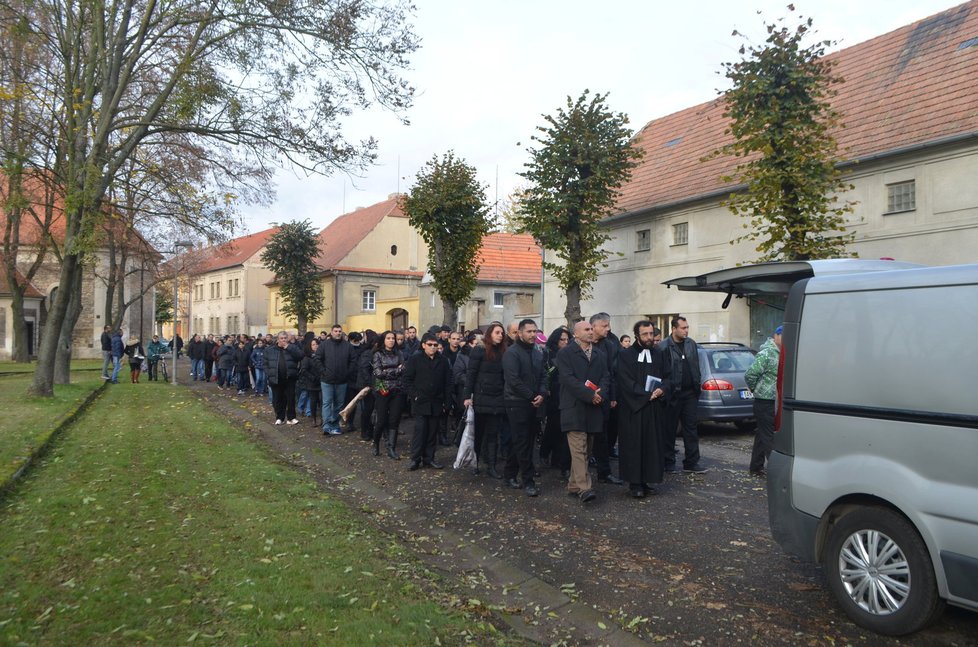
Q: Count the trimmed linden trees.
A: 4